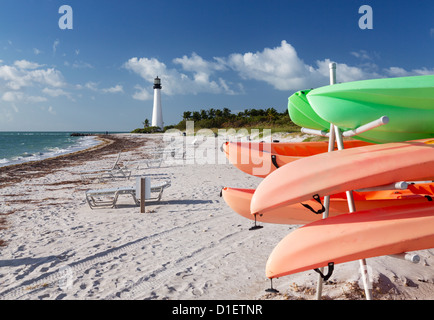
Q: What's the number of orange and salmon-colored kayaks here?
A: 4